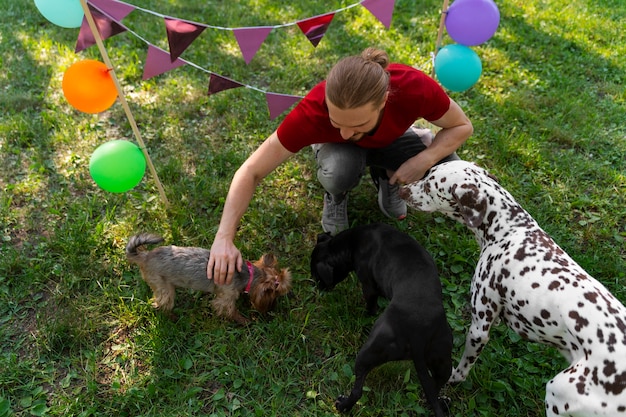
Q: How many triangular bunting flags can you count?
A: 9